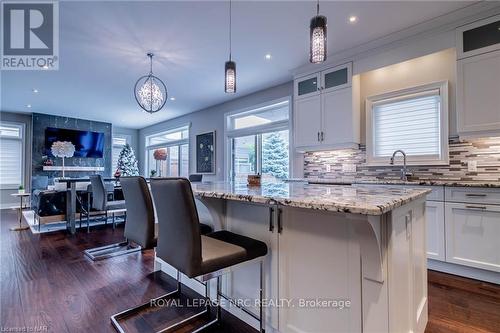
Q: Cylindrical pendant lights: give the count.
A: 2